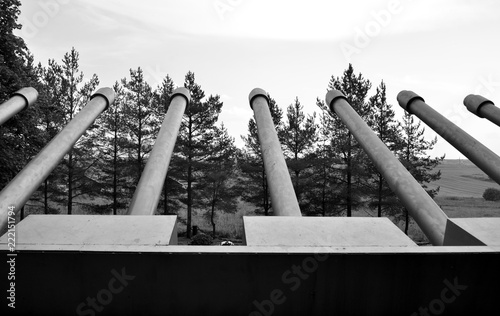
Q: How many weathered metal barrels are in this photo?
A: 7